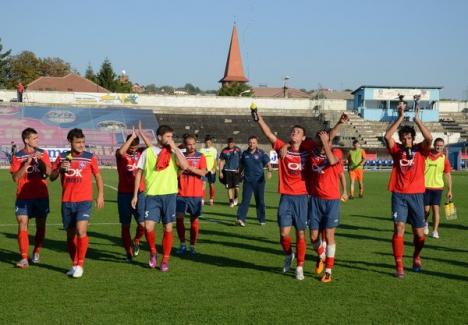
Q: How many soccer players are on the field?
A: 11